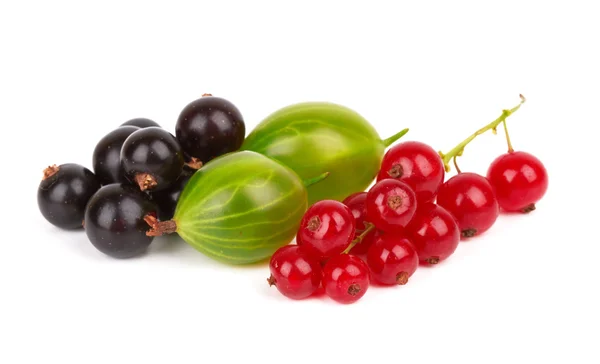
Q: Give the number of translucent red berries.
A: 10